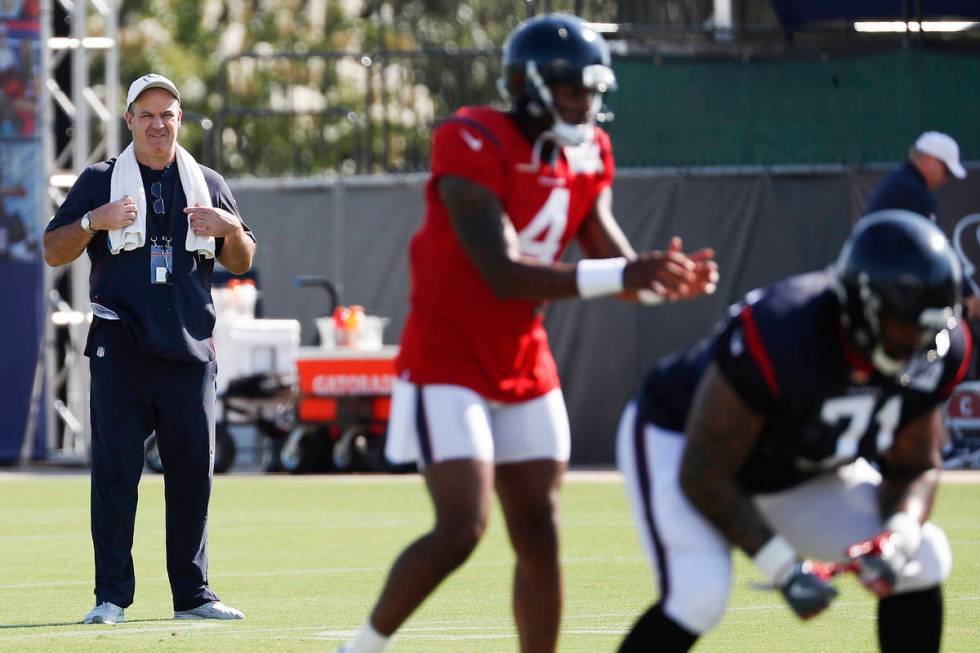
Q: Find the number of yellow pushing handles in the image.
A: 0